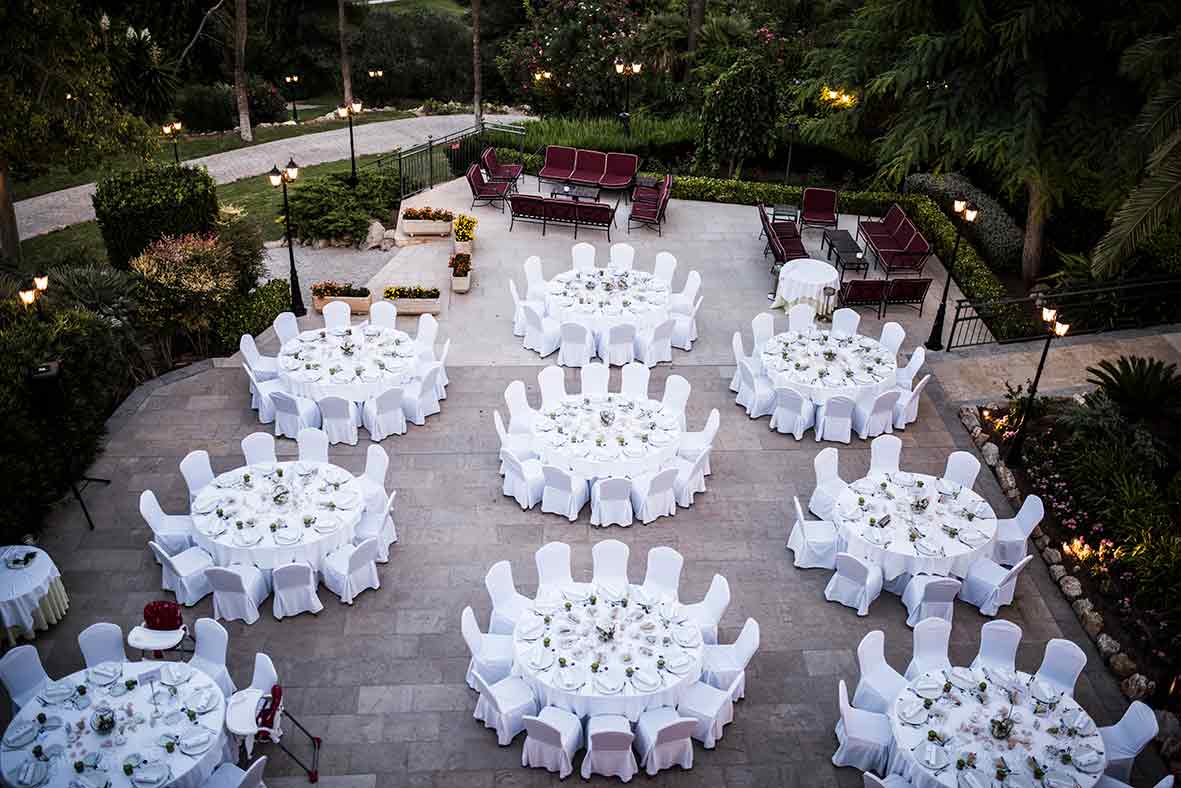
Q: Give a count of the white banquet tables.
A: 9